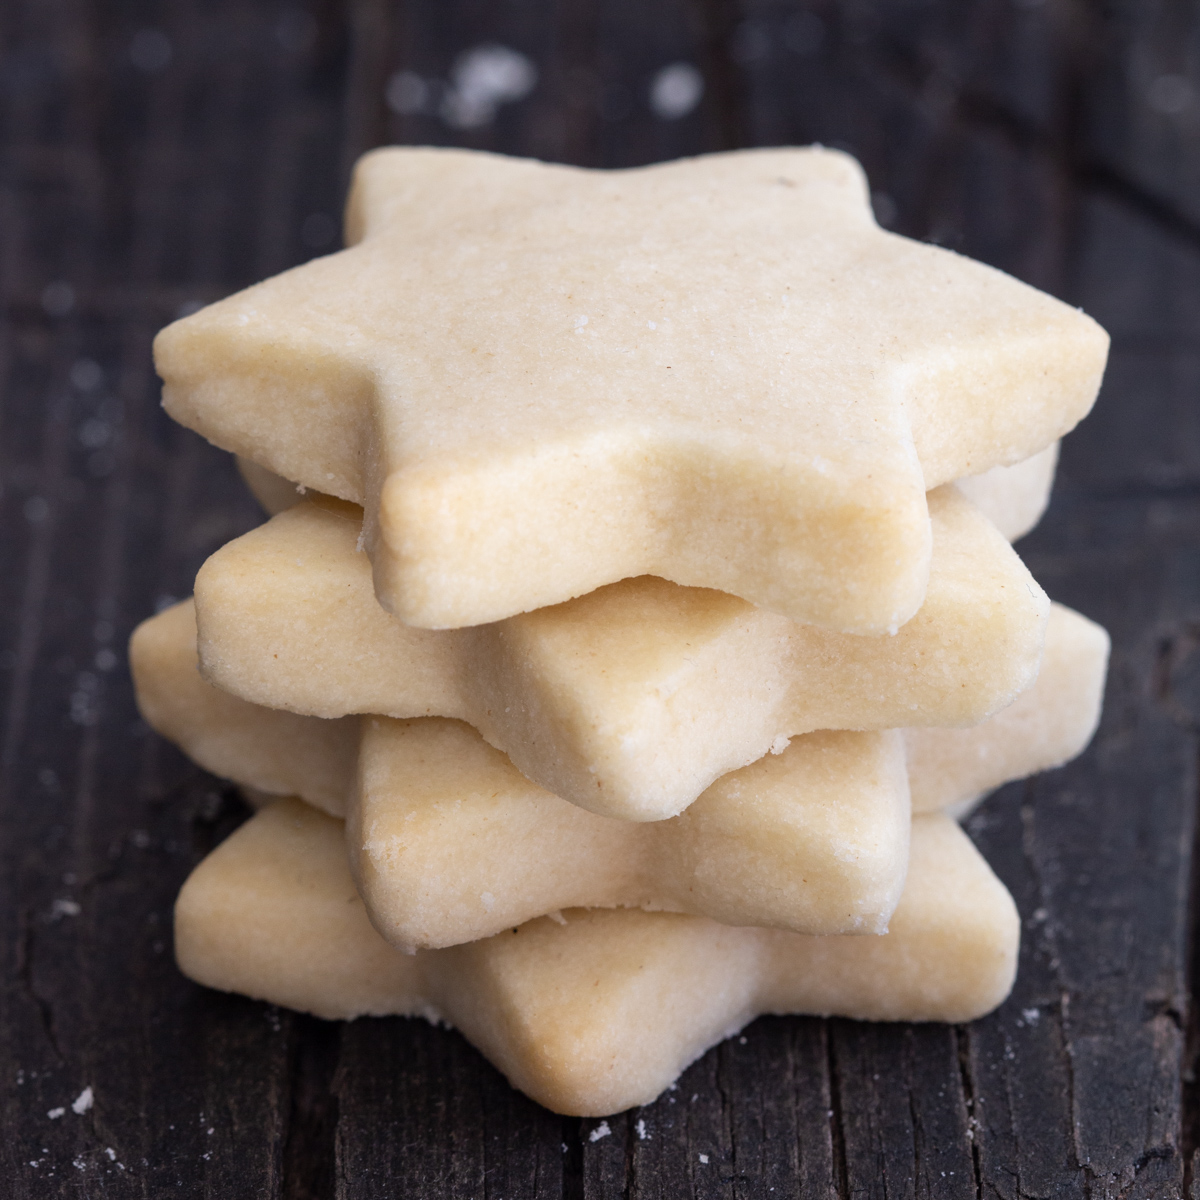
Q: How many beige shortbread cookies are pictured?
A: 4